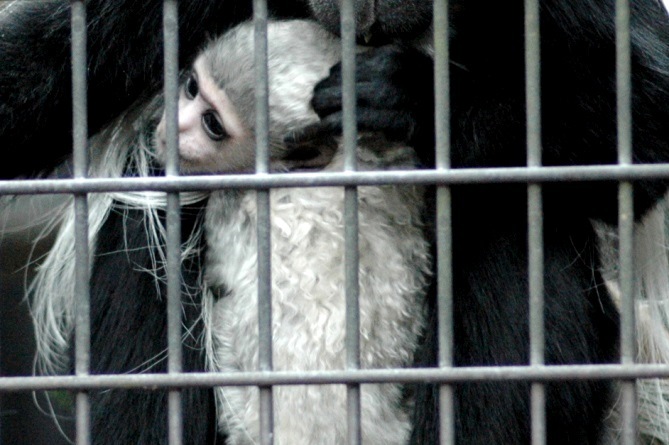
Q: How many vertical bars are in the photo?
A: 7